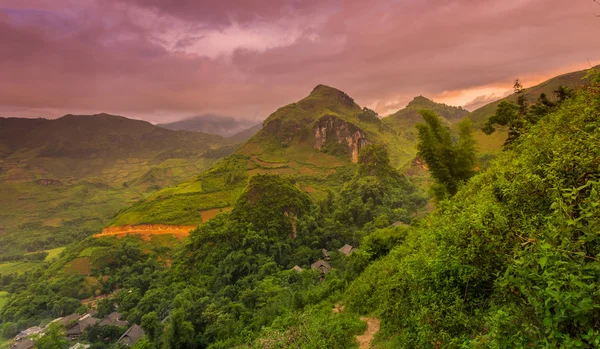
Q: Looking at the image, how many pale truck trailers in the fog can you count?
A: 0